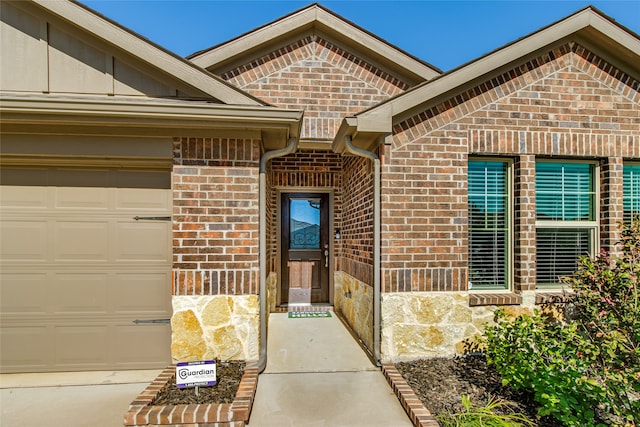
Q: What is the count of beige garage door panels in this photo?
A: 12